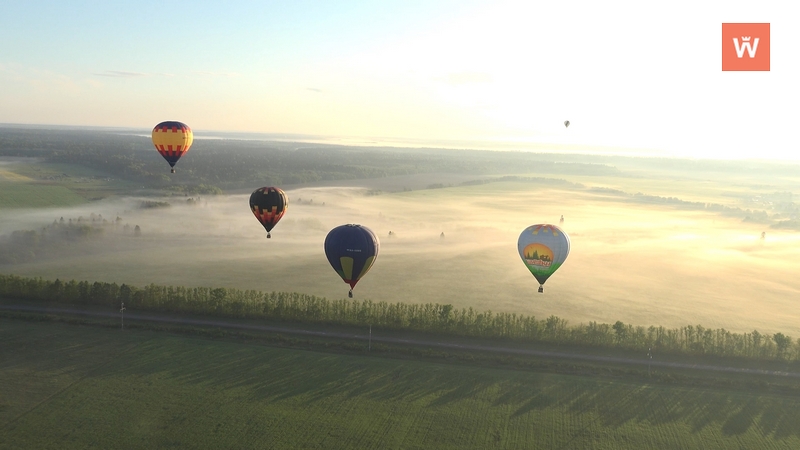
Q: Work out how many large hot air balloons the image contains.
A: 4